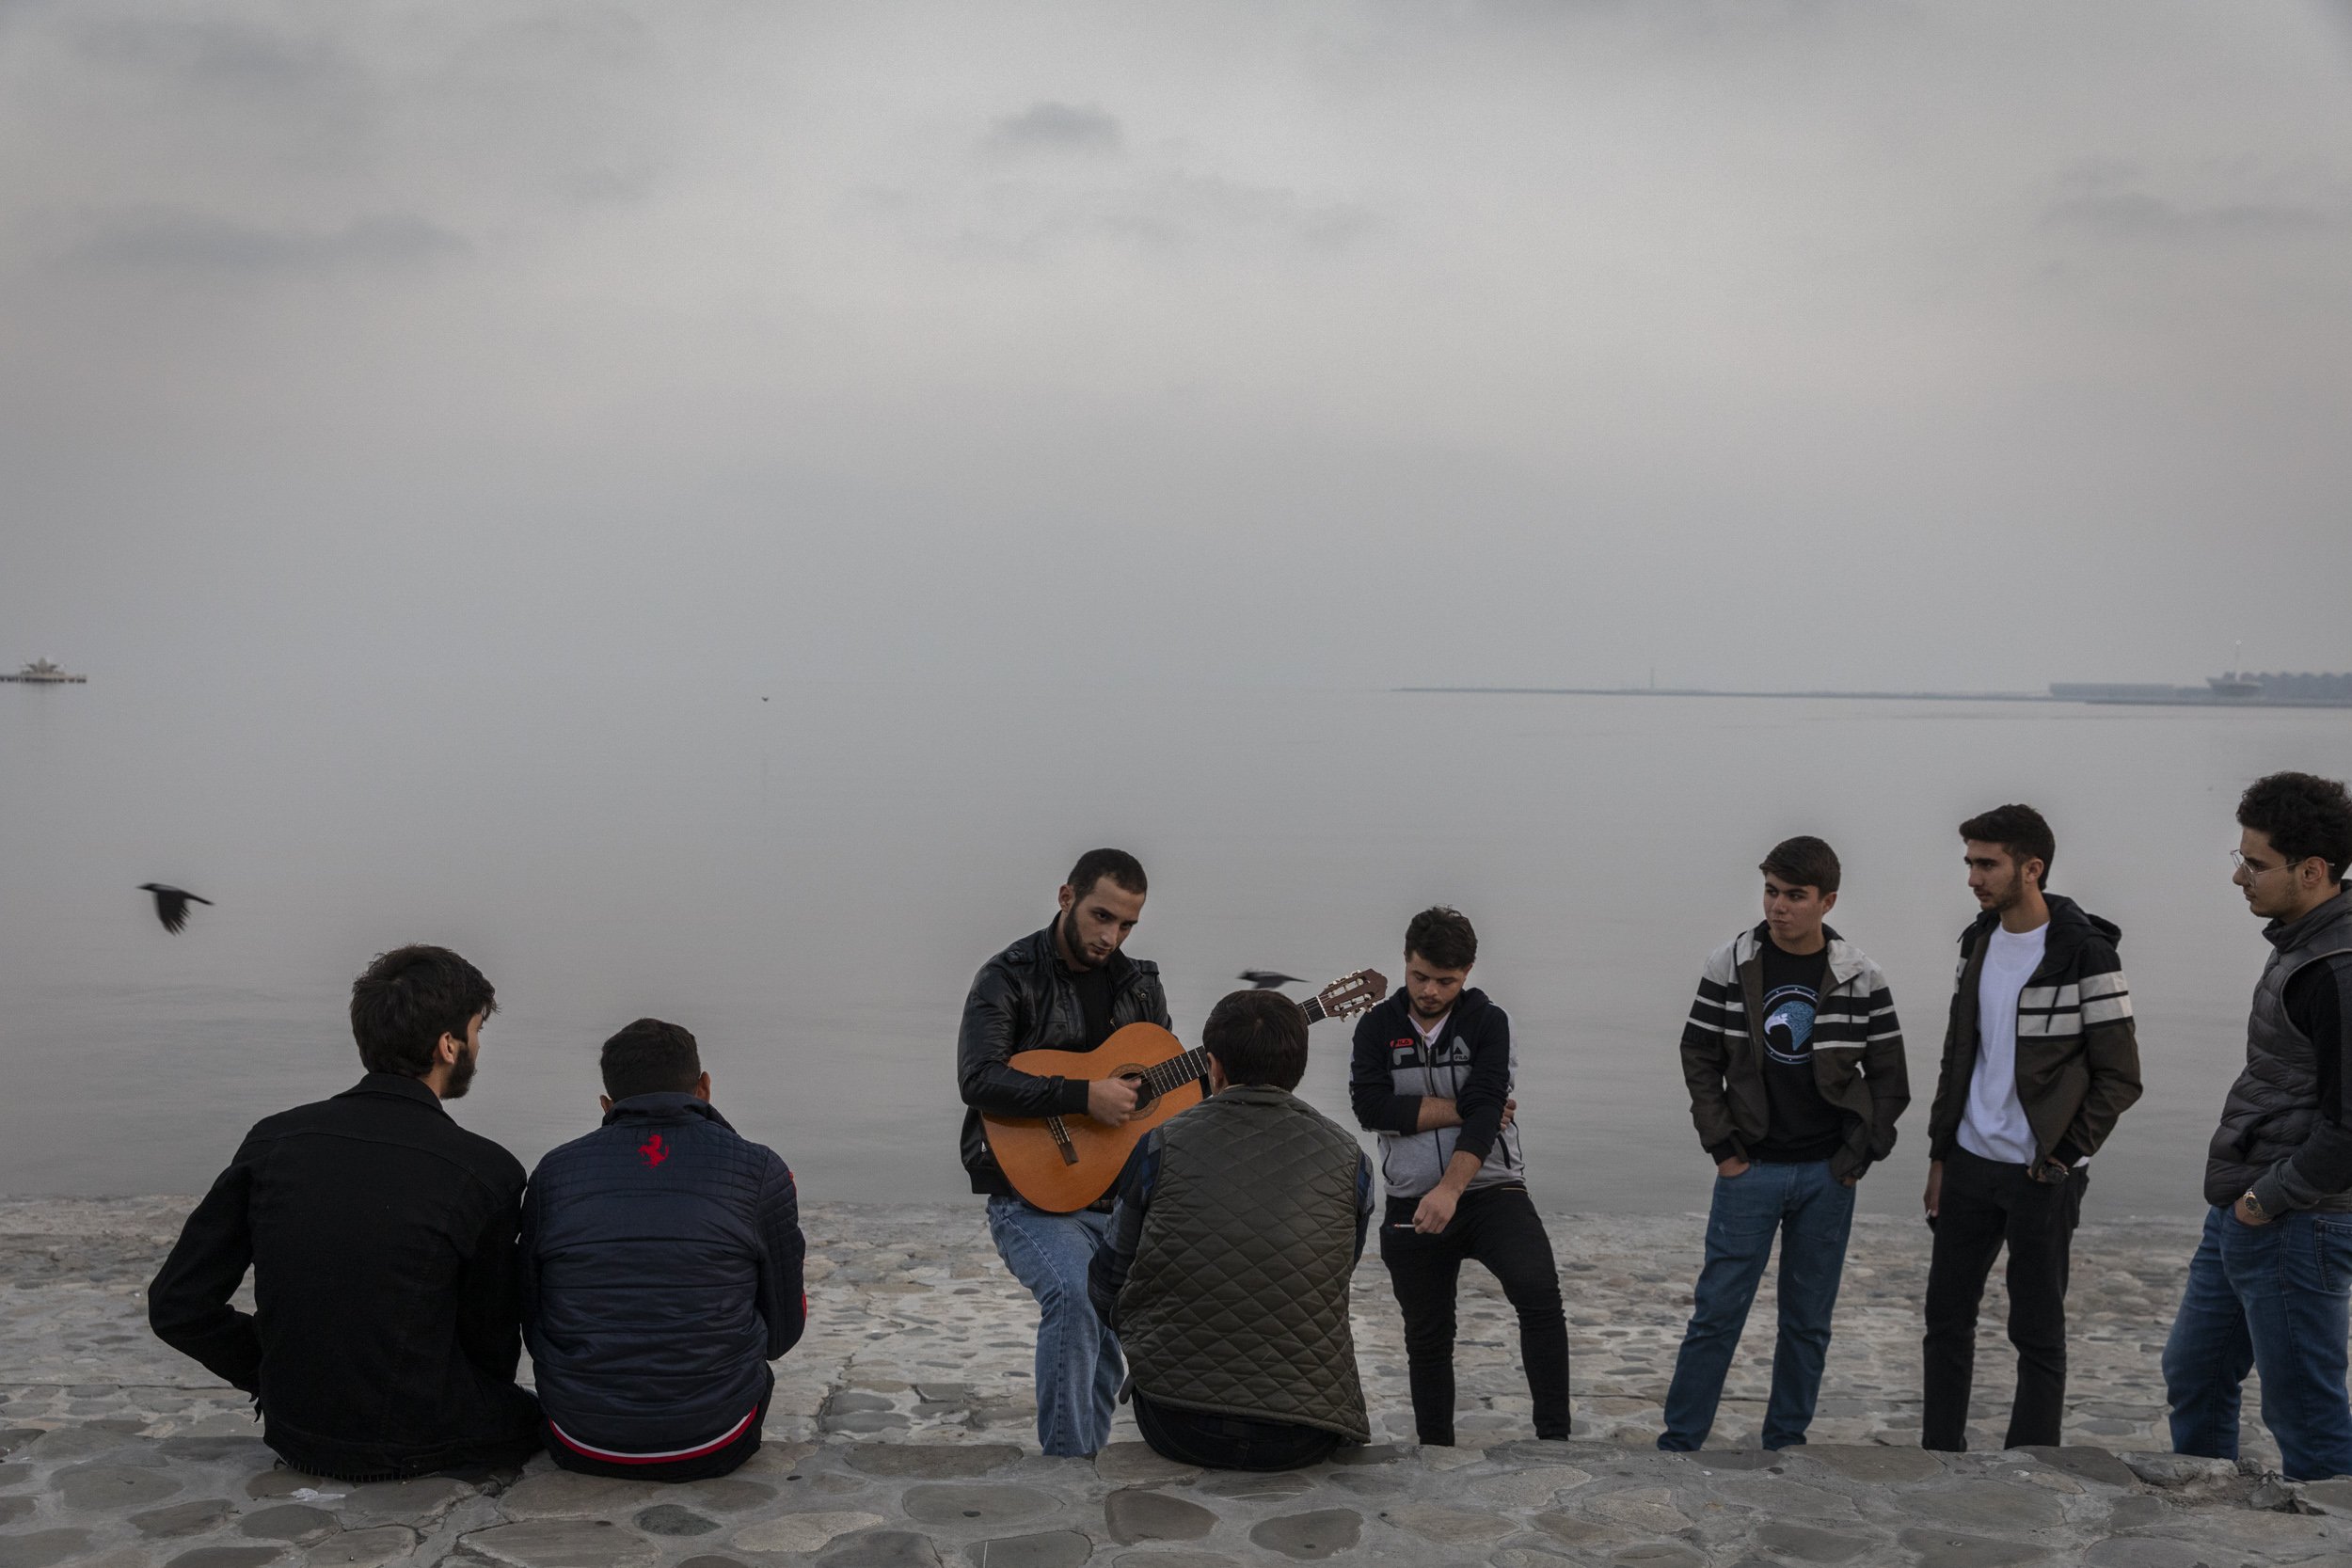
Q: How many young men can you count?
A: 8